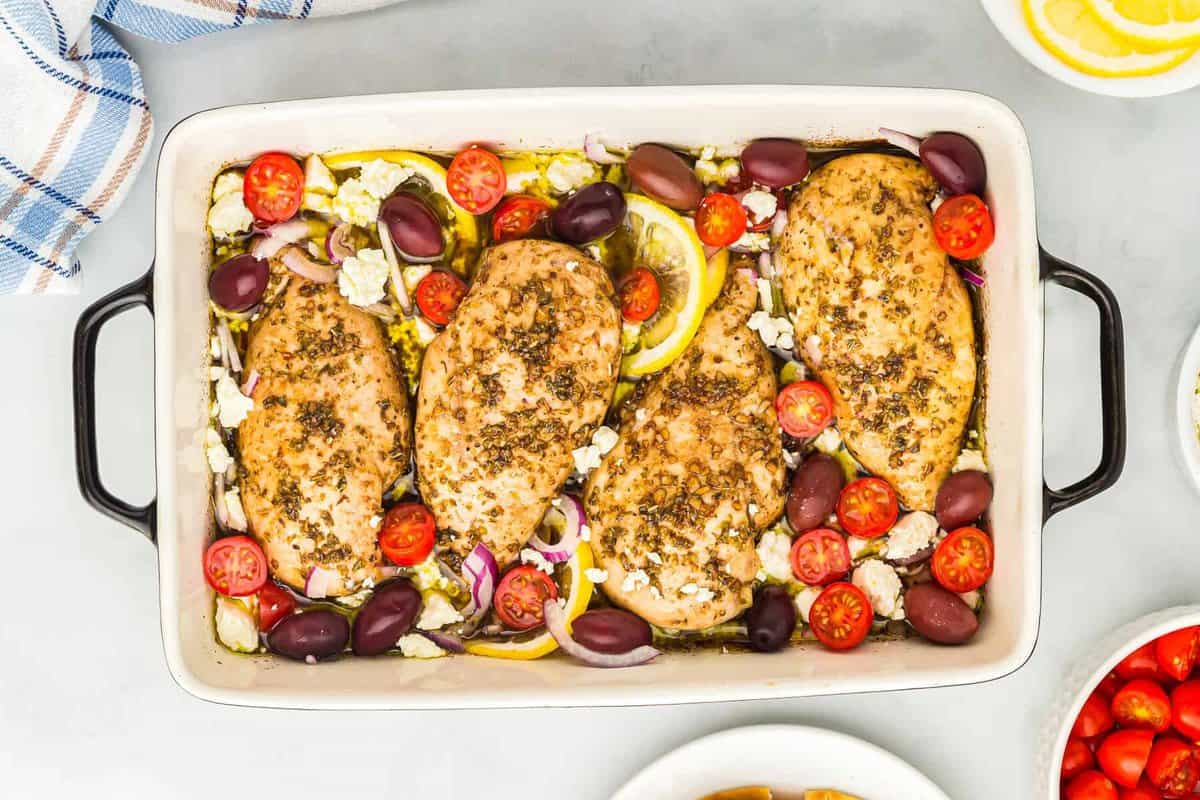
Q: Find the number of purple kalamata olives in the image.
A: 13